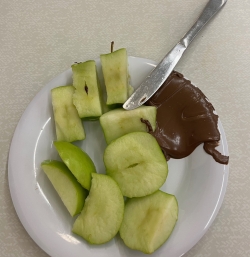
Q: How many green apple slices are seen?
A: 9